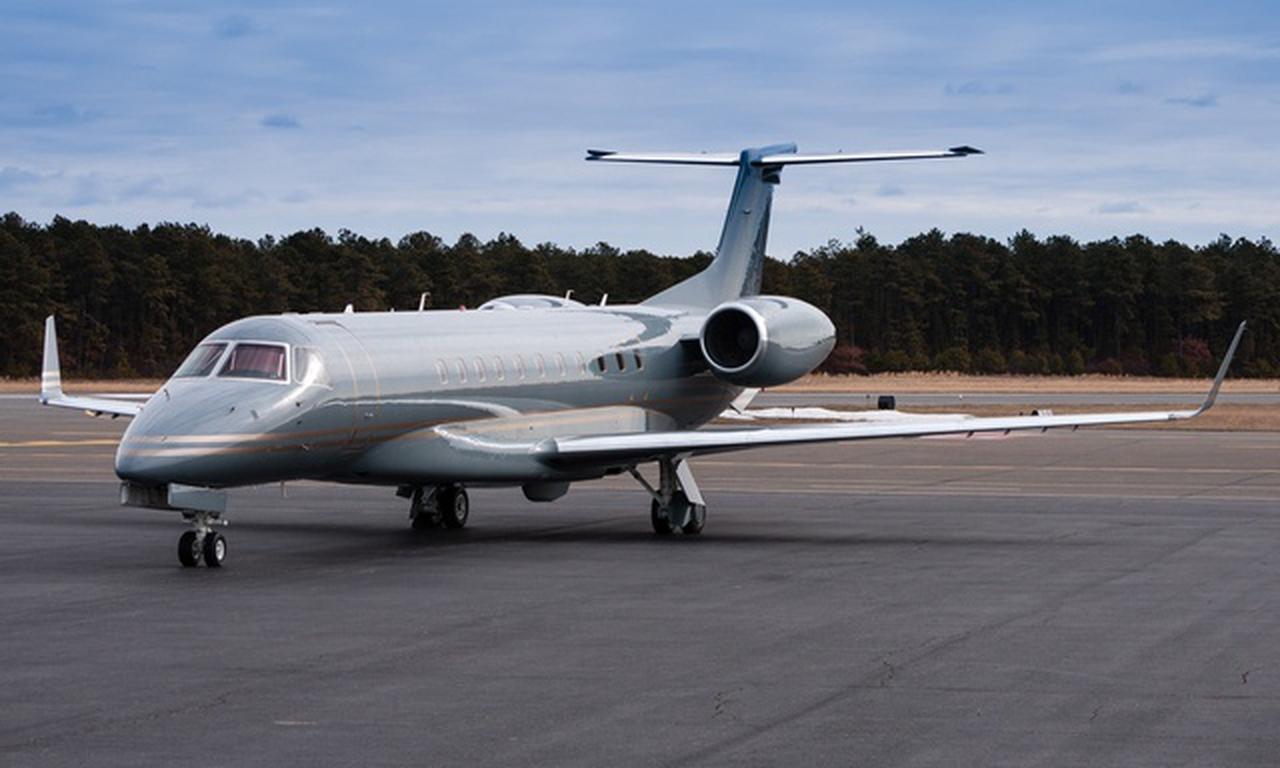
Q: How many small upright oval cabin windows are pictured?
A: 11